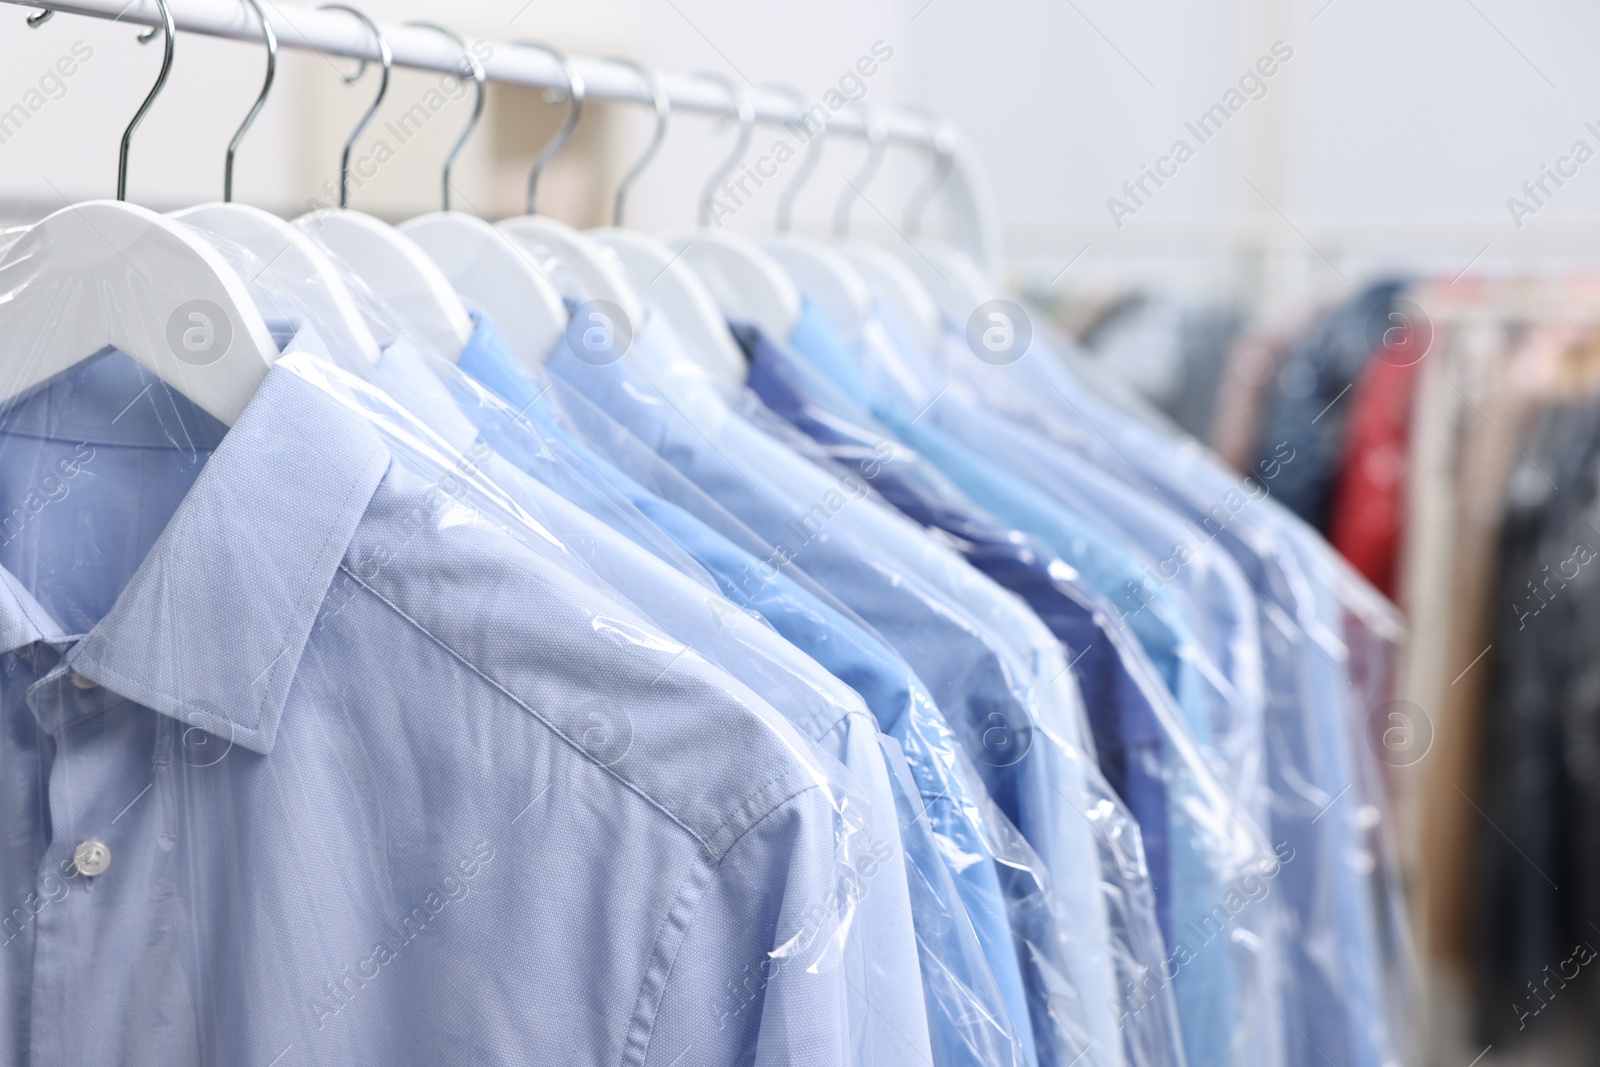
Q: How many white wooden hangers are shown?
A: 10